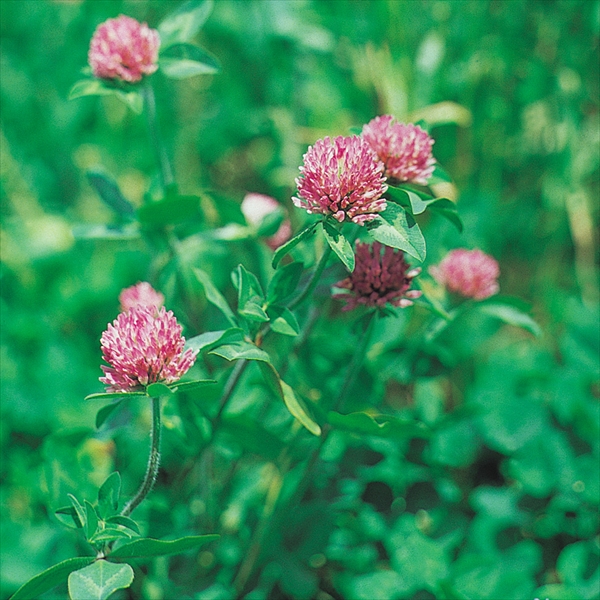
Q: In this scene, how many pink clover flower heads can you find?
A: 8